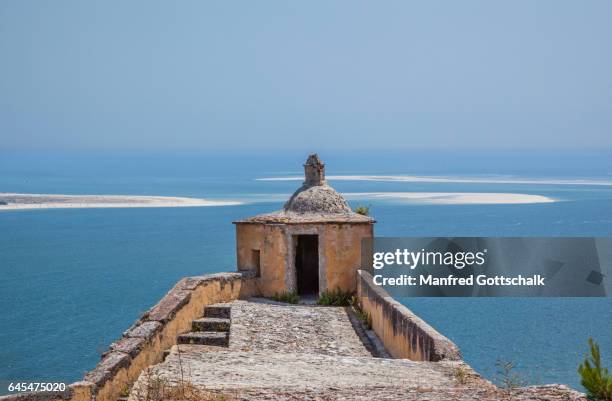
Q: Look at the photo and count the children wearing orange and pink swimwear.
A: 0